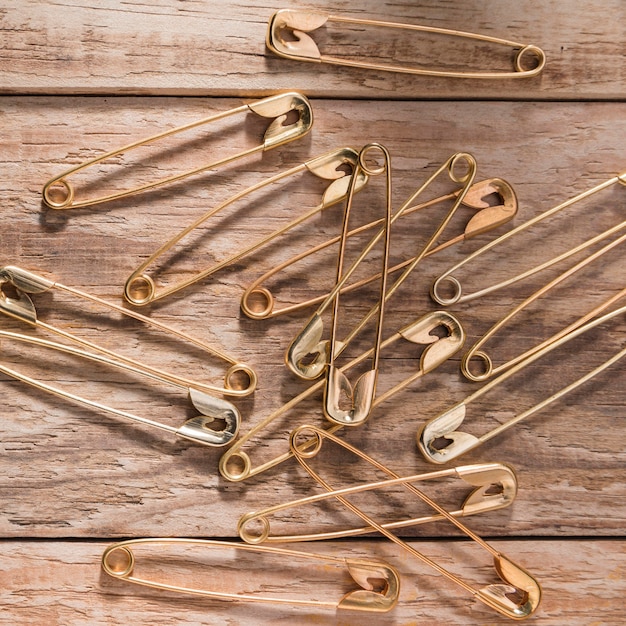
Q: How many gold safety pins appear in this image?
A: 15